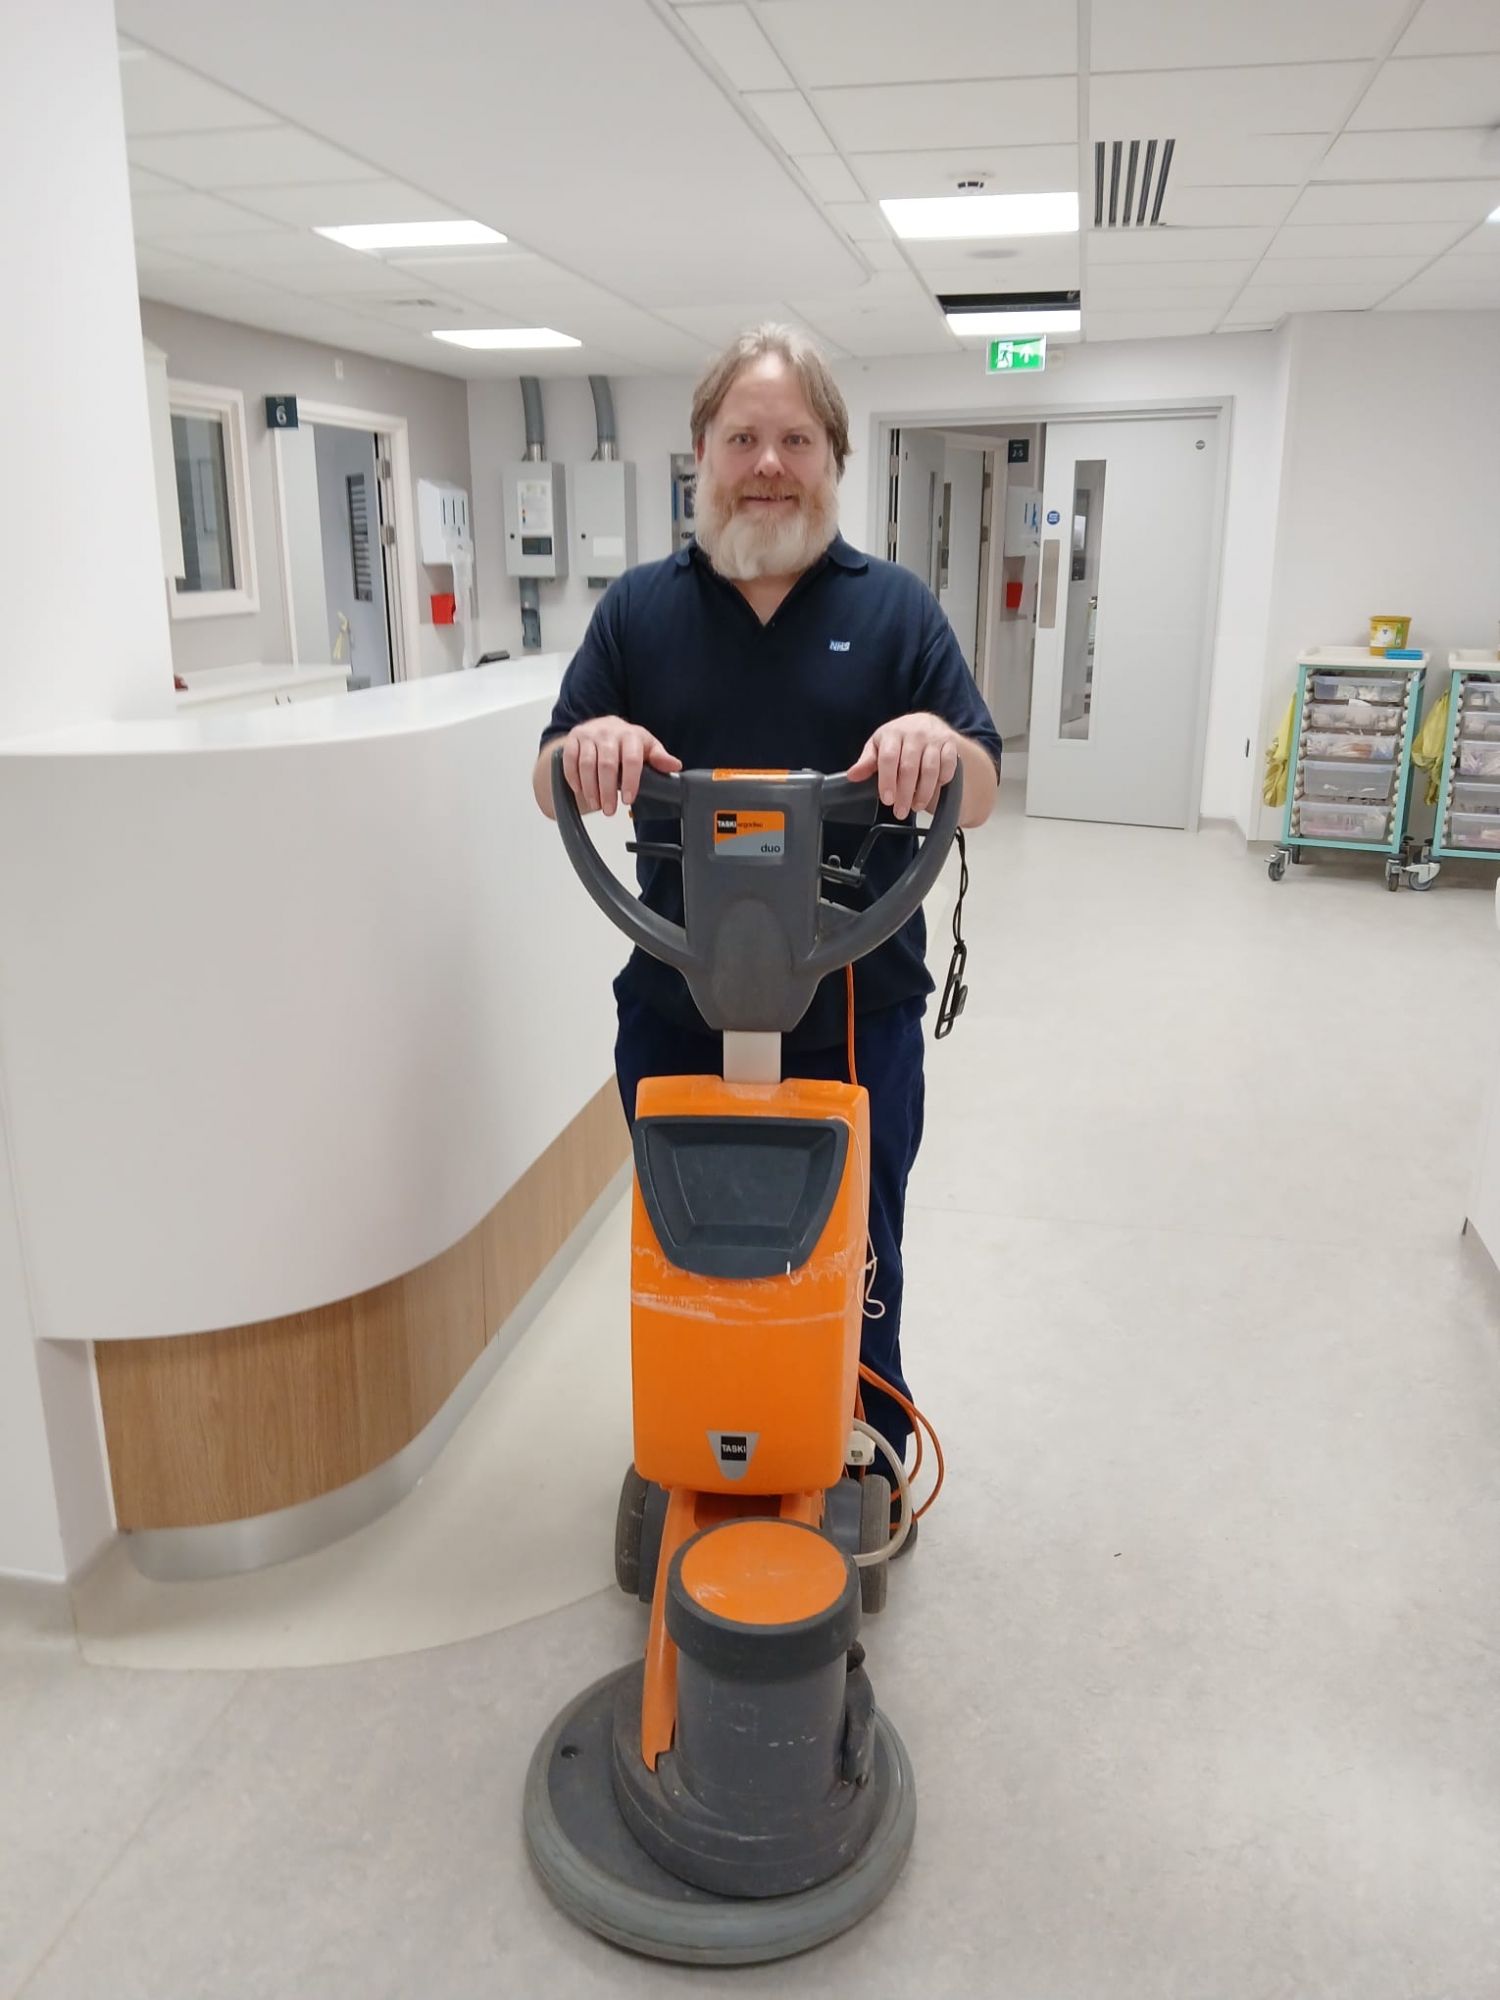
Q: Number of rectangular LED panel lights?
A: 4